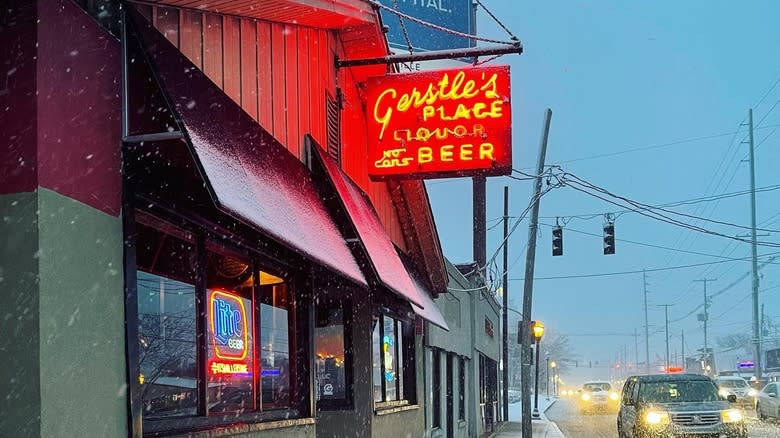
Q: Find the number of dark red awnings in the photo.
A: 3